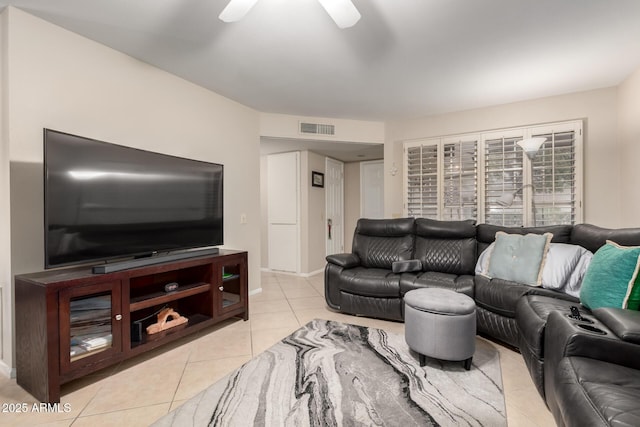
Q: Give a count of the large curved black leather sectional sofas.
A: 1